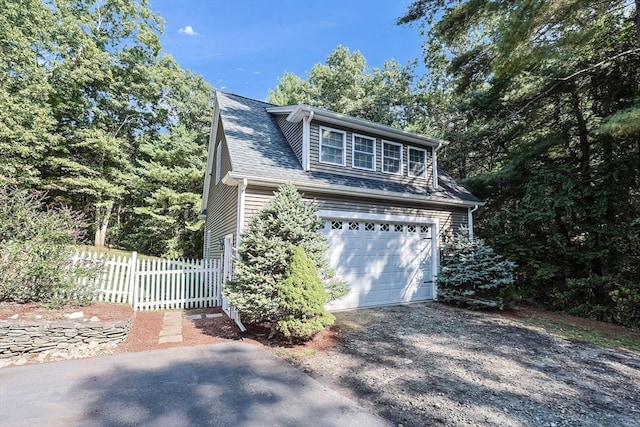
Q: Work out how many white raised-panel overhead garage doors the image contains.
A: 1